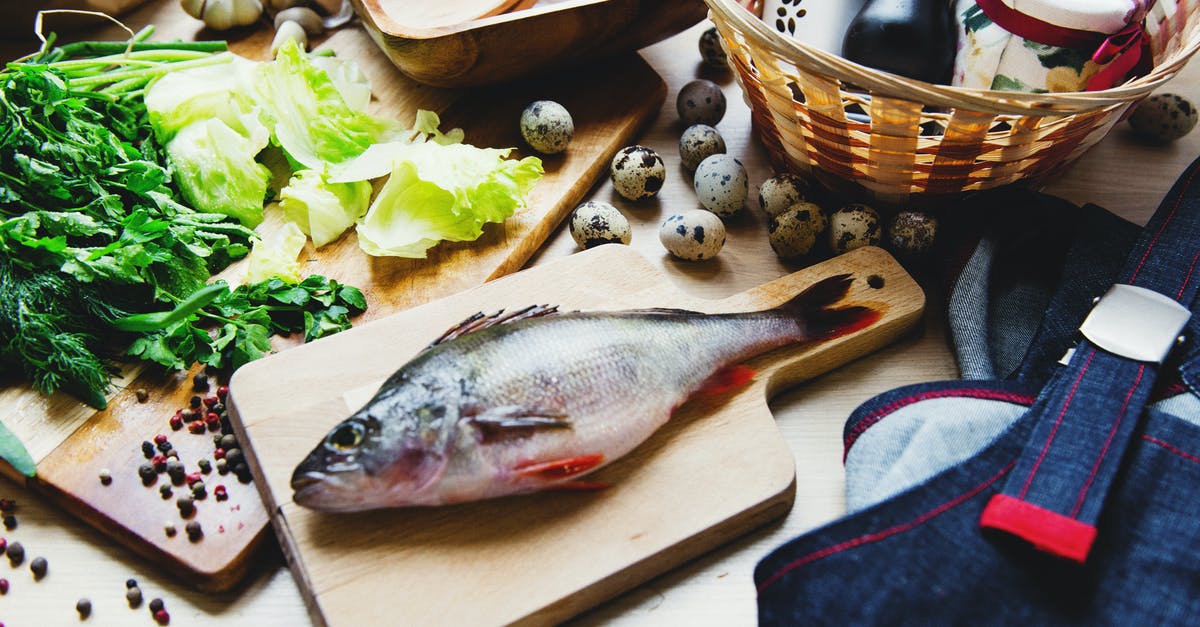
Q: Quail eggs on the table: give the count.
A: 13